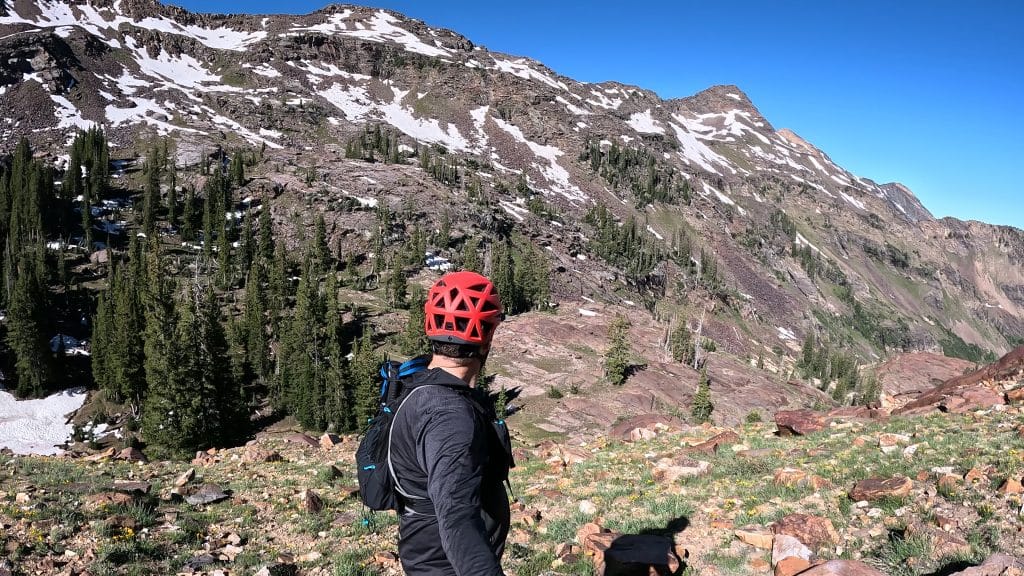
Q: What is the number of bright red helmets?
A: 1